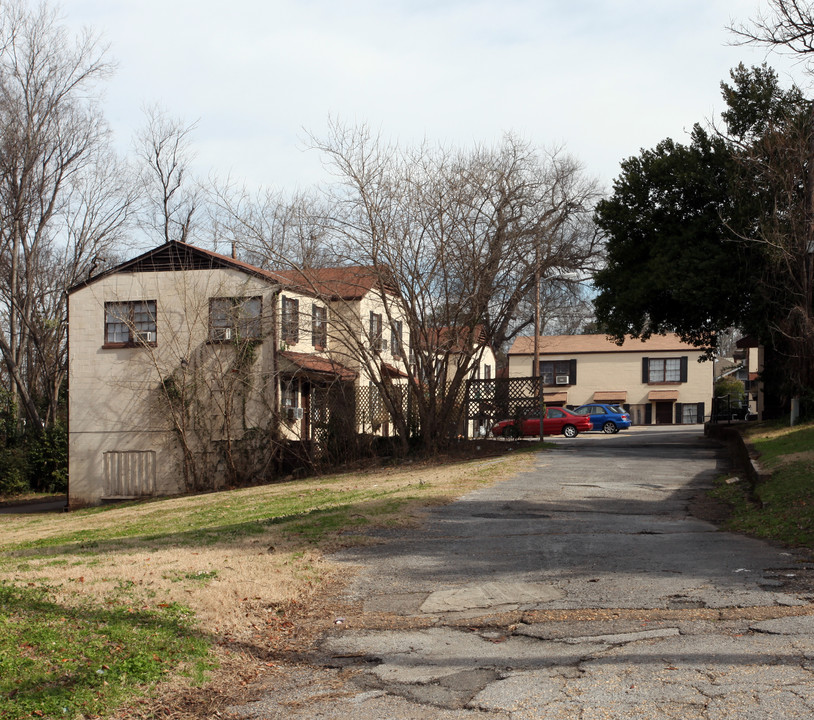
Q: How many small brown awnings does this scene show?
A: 3